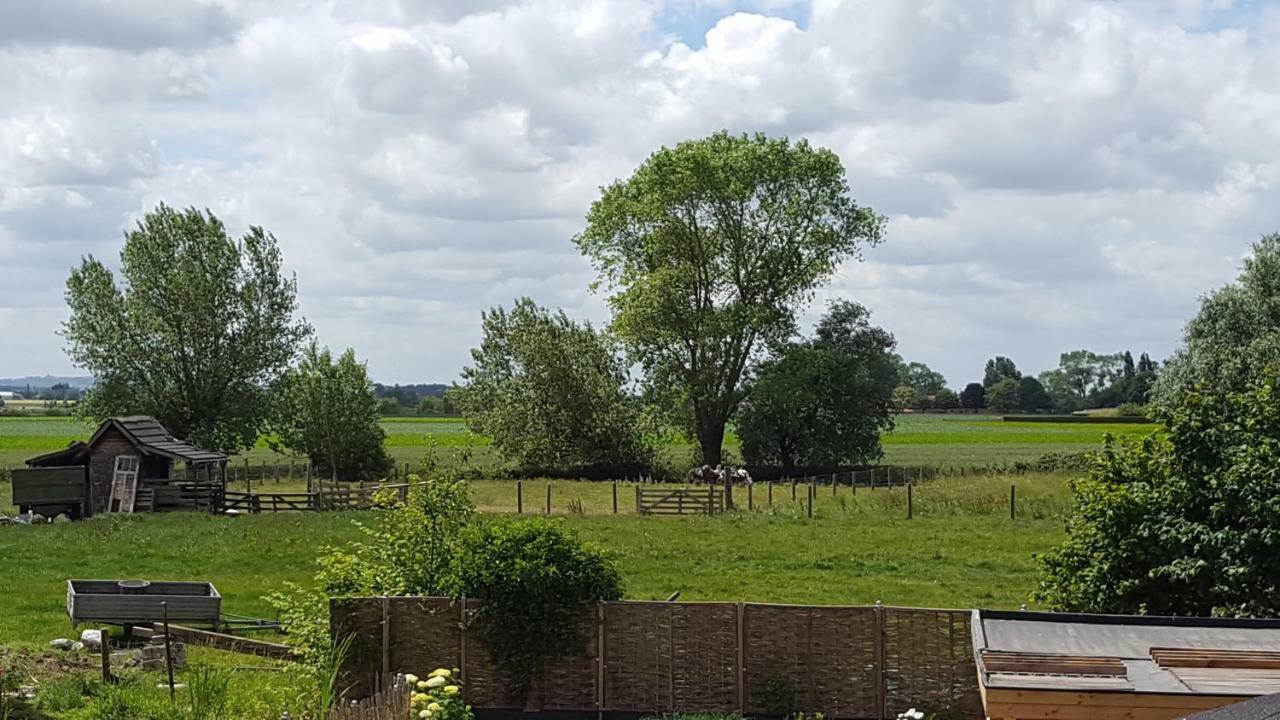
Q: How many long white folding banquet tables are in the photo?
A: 0